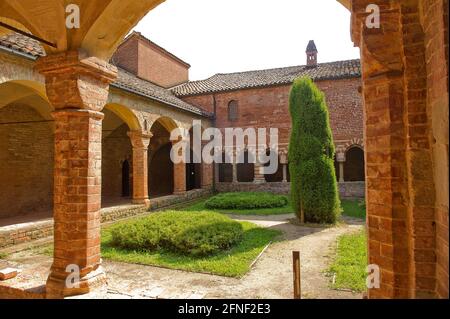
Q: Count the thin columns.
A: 3